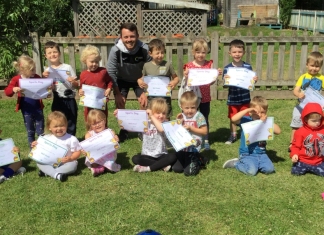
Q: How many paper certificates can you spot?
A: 13